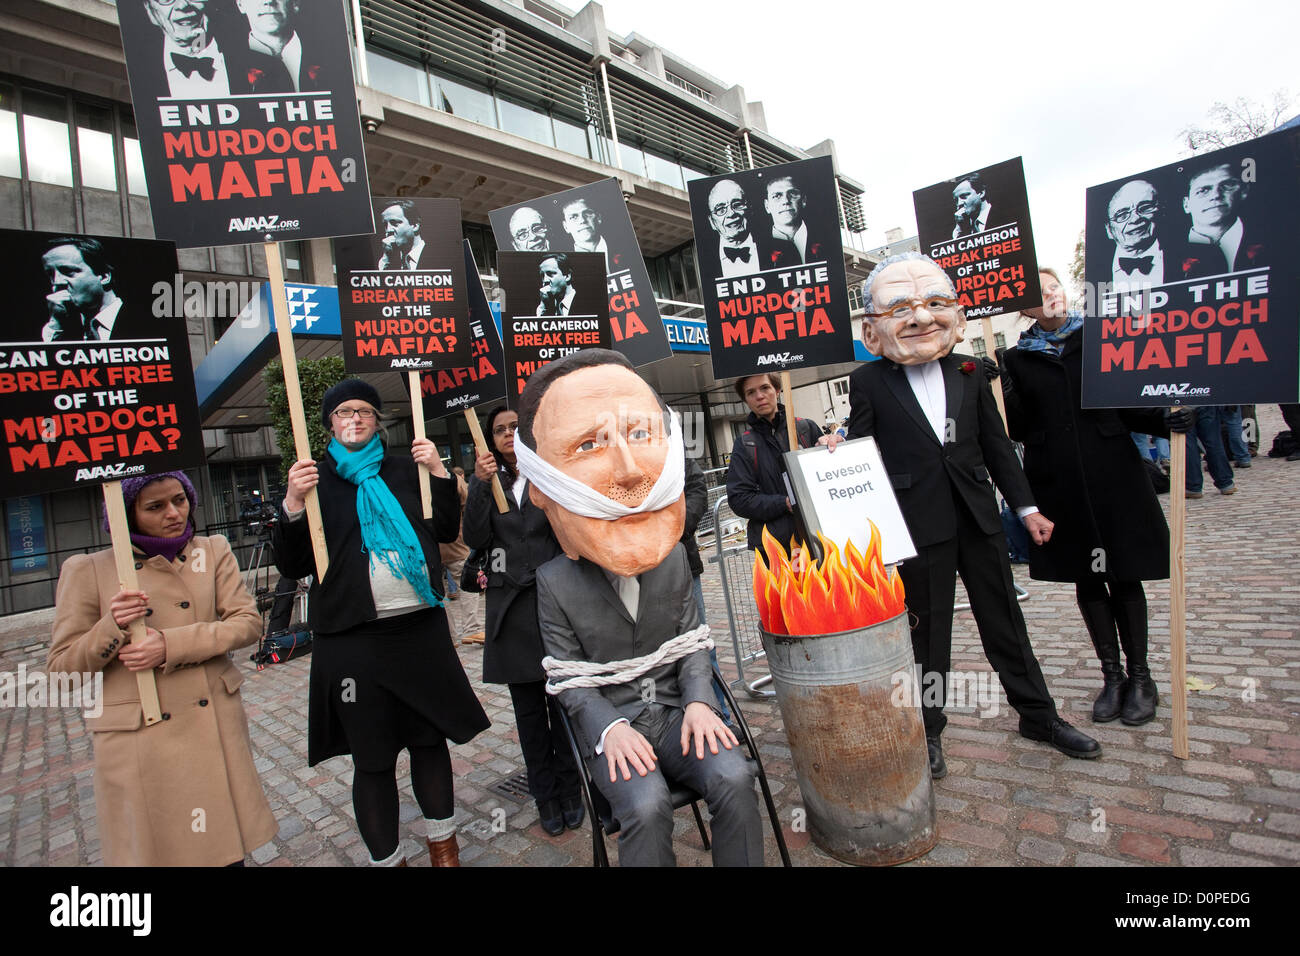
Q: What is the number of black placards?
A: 9